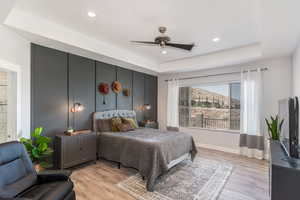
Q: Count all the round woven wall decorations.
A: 3